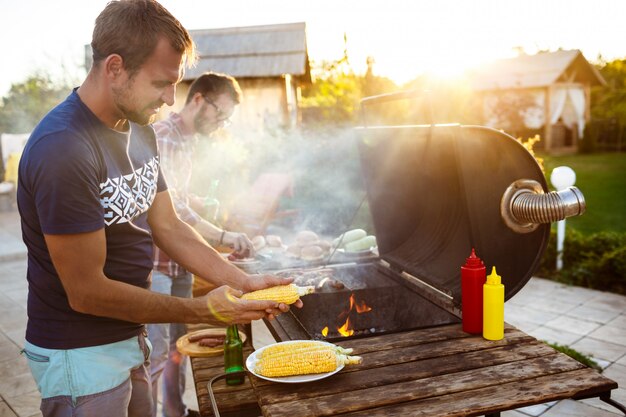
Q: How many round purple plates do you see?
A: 0